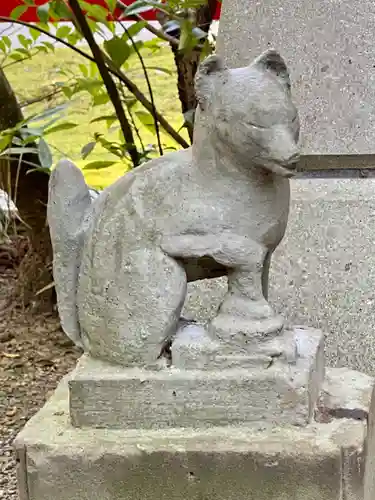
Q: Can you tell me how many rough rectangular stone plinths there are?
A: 2